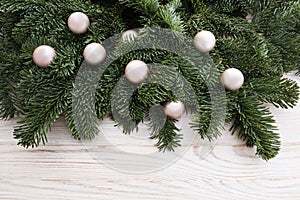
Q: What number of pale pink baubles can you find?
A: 8